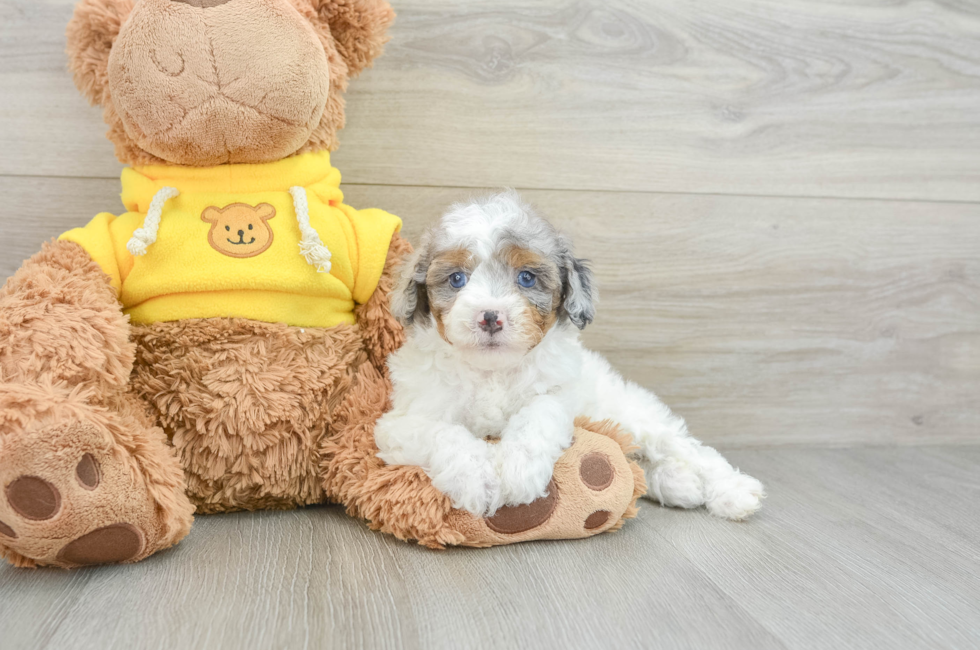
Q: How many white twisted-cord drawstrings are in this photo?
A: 2